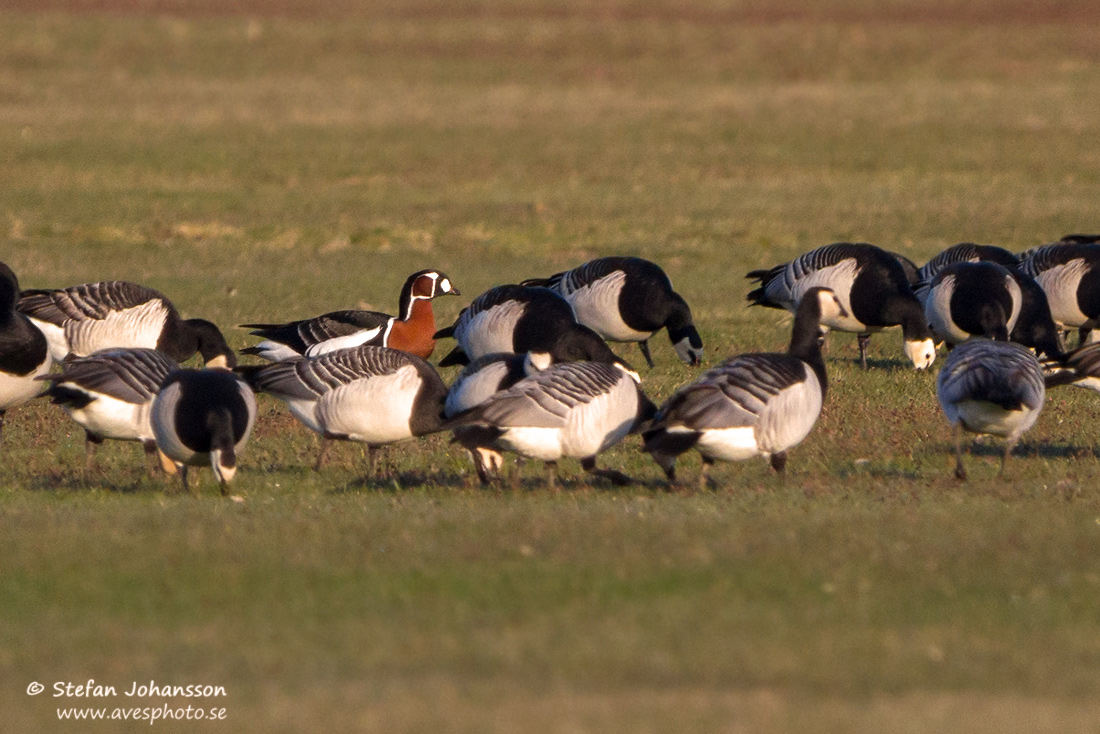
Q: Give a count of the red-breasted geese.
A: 1